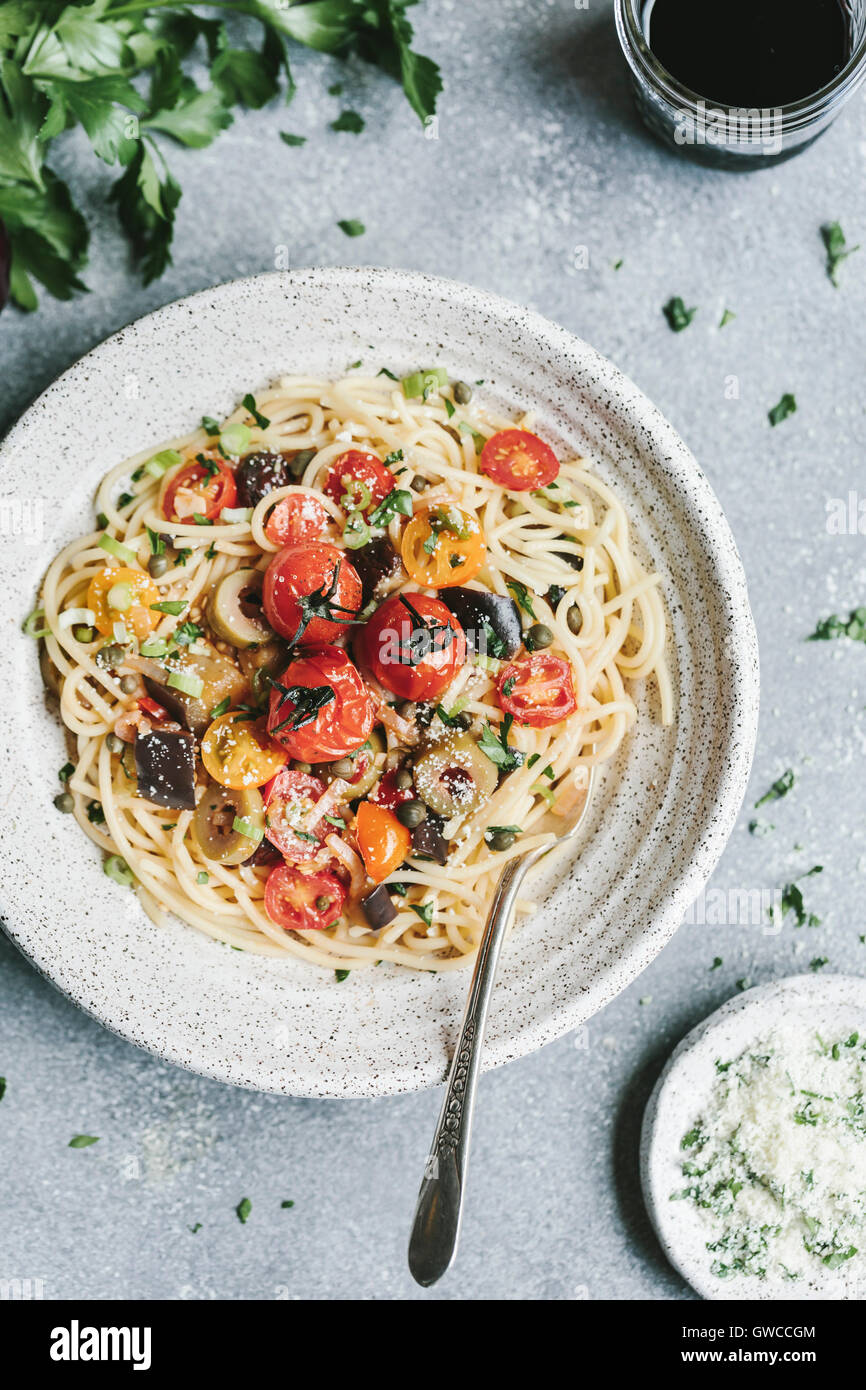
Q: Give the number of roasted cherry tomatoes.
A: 3